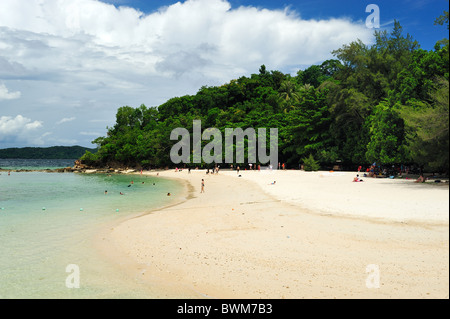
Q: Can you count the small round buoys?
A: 4